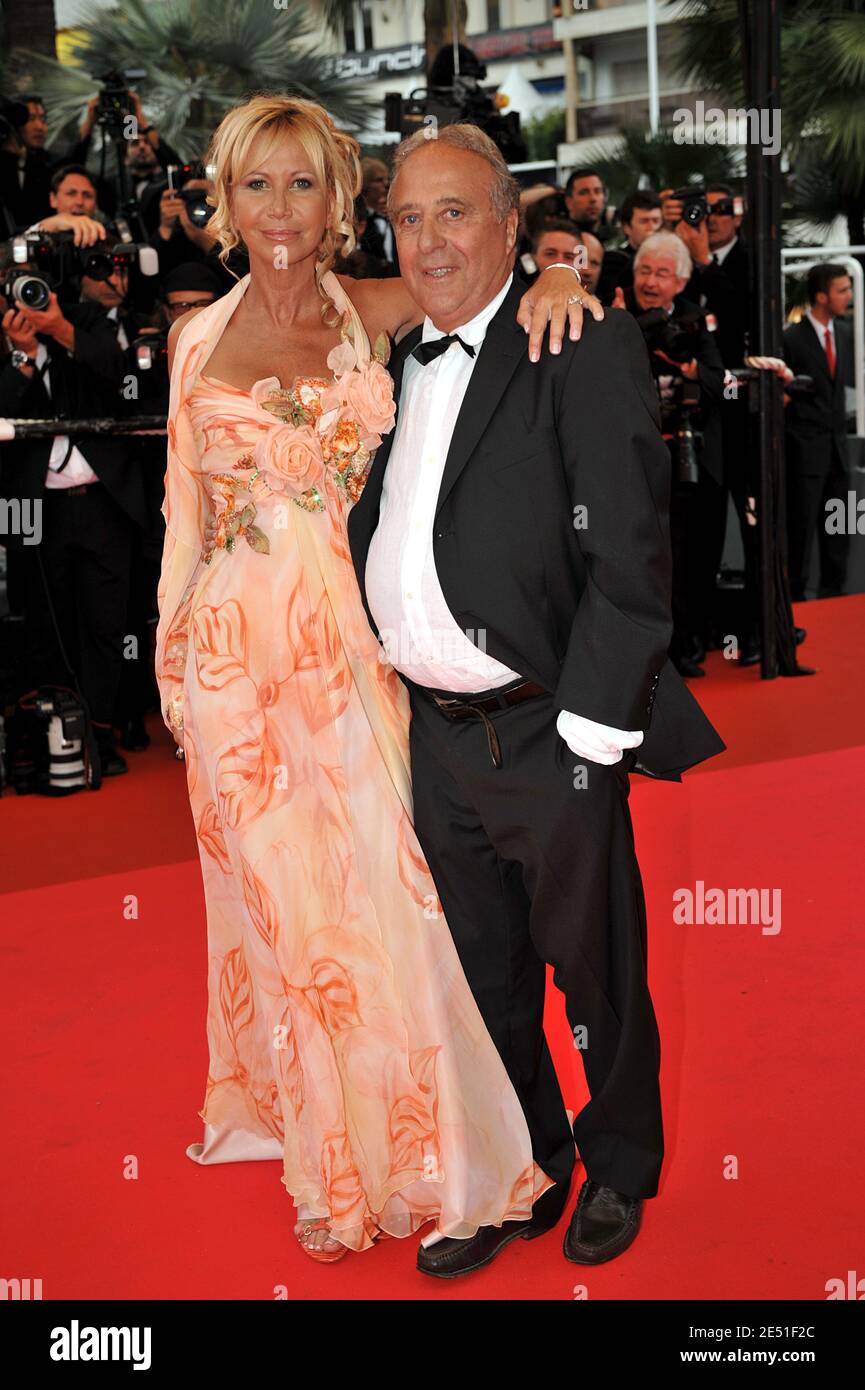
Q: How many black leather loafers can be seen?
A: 2